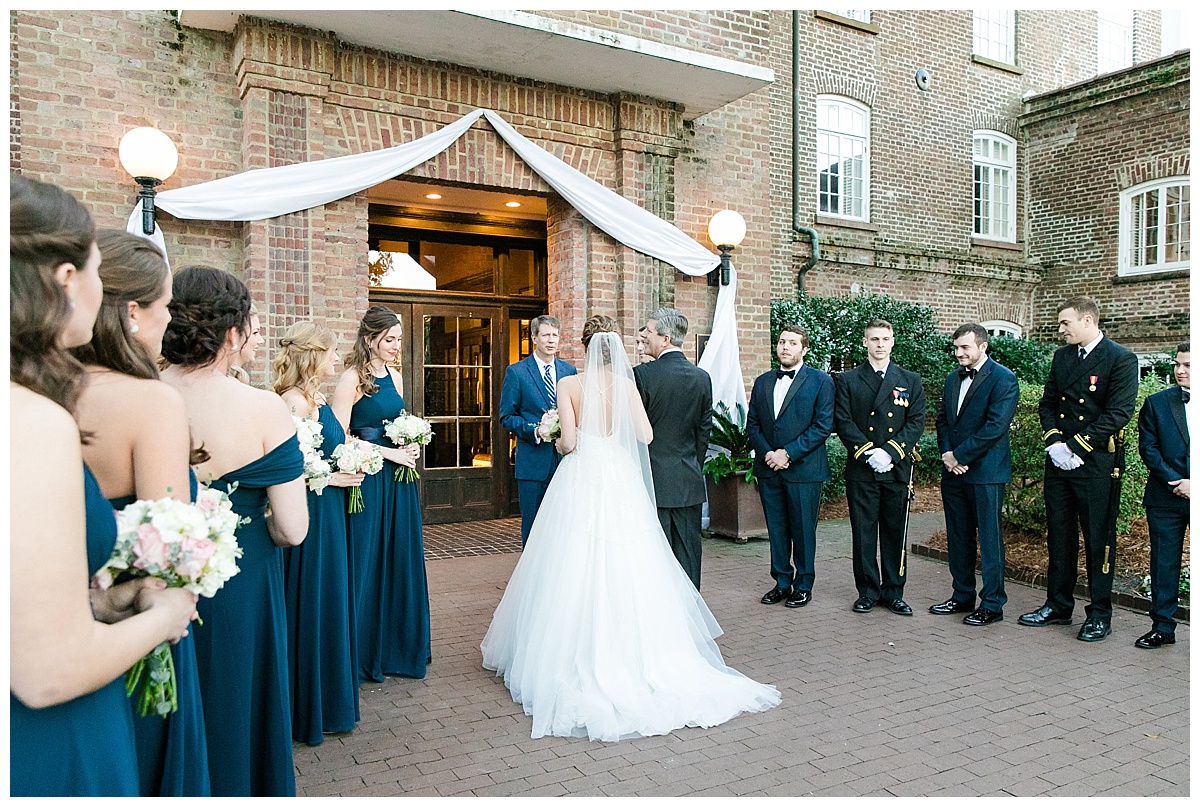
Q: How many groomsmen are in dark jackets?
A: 5